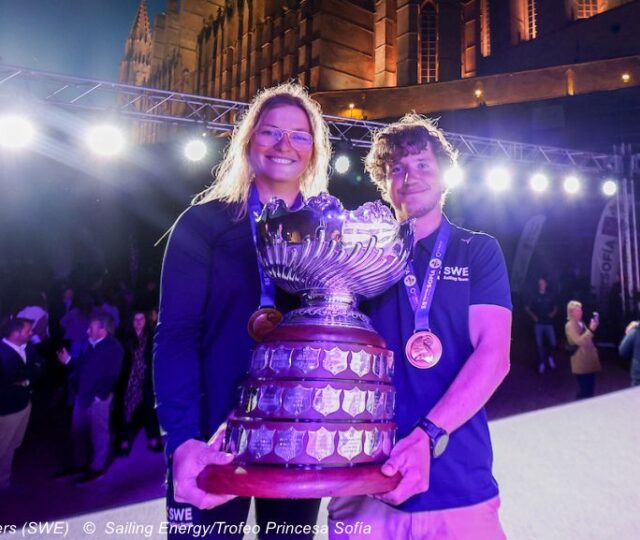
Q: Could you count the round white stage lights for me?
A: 9